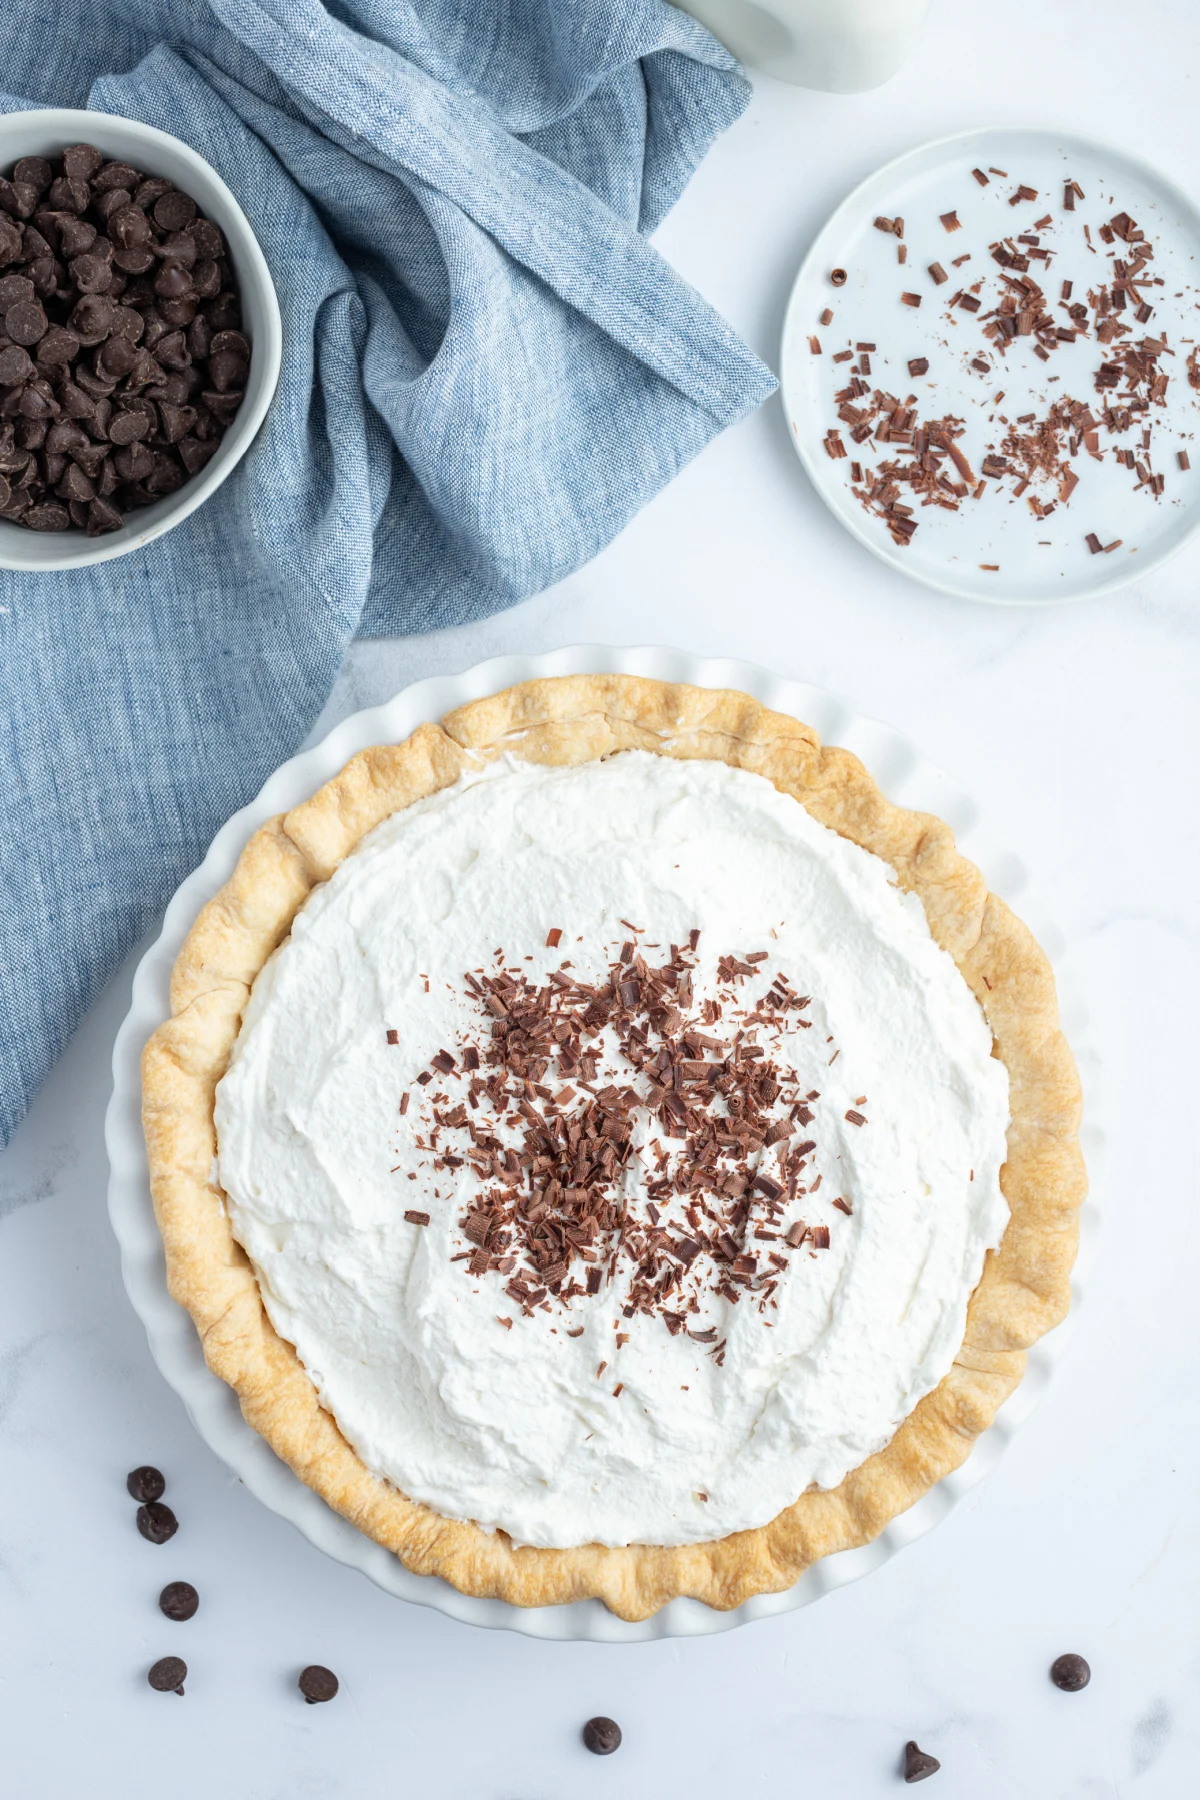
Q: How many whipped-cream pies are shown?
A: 1